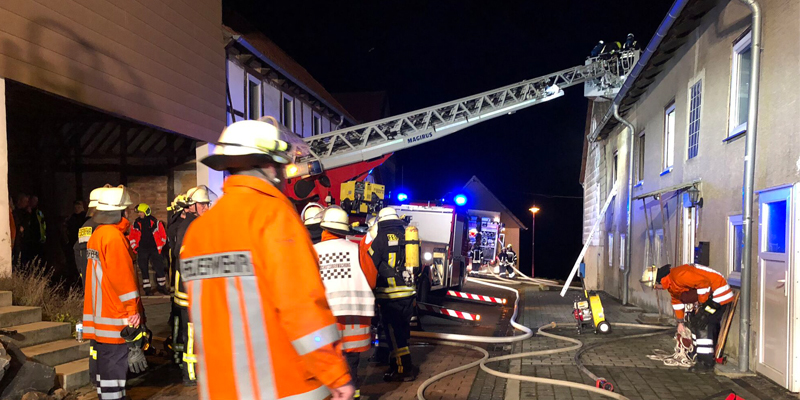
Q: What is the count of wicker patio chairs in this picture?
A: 0